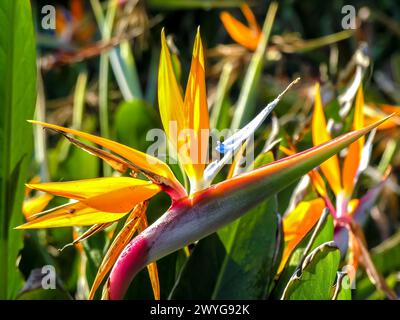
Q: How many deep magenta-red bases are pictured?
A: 1